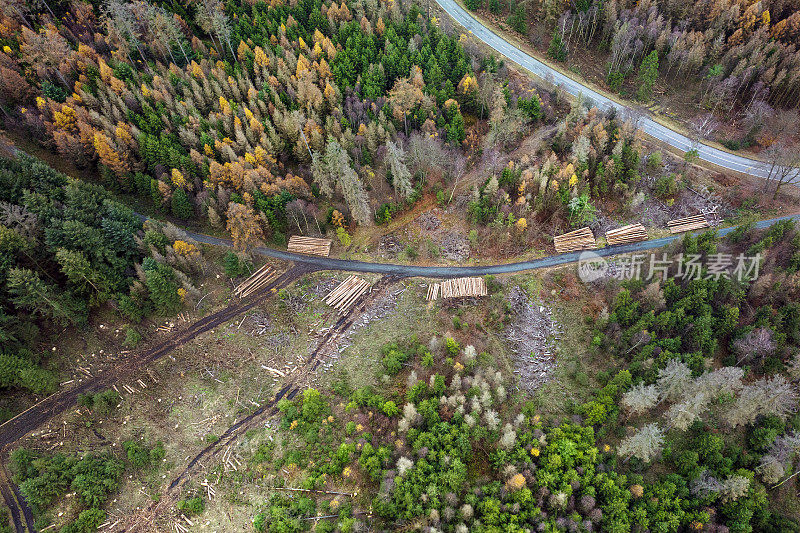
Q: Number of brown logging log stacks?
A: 7